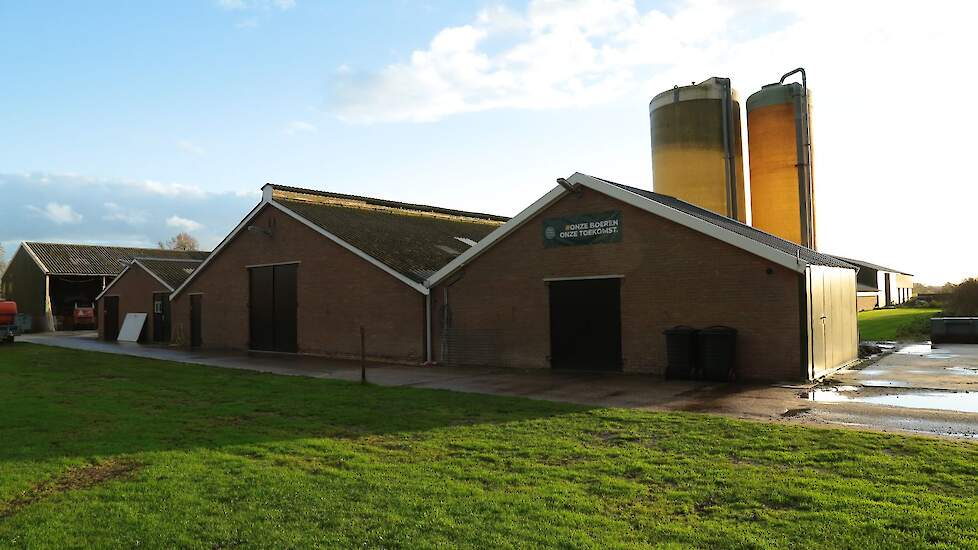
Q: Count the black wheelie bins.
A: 2